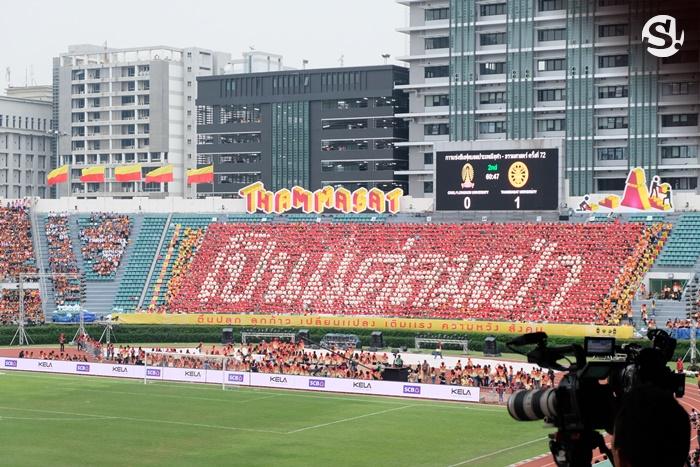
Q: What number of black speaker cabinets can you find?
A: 4